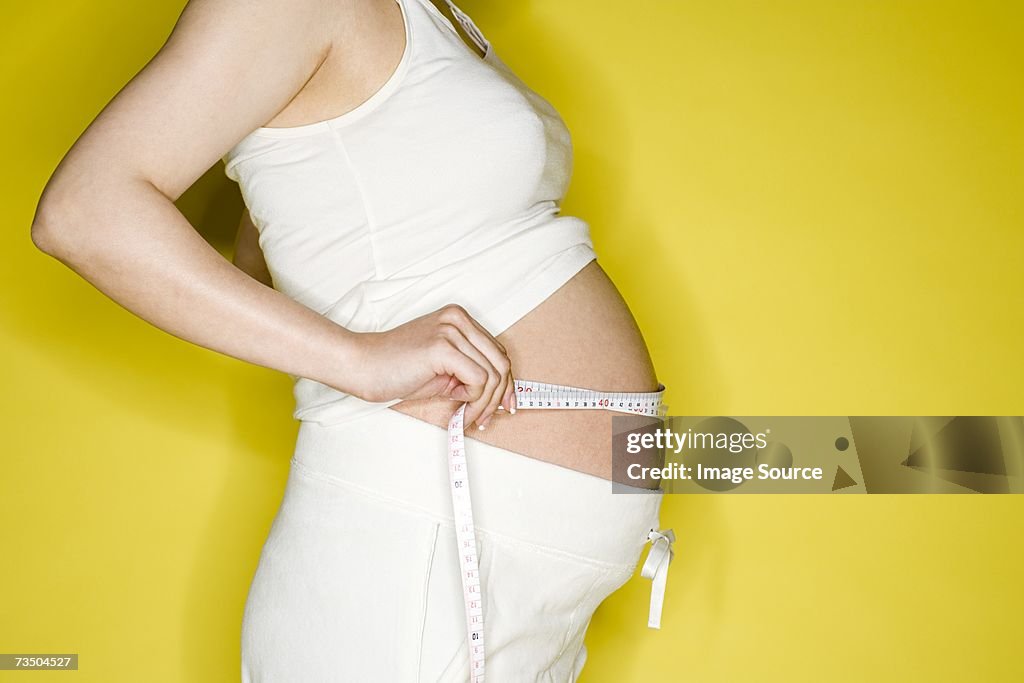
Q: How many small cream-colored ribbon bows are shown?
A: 1